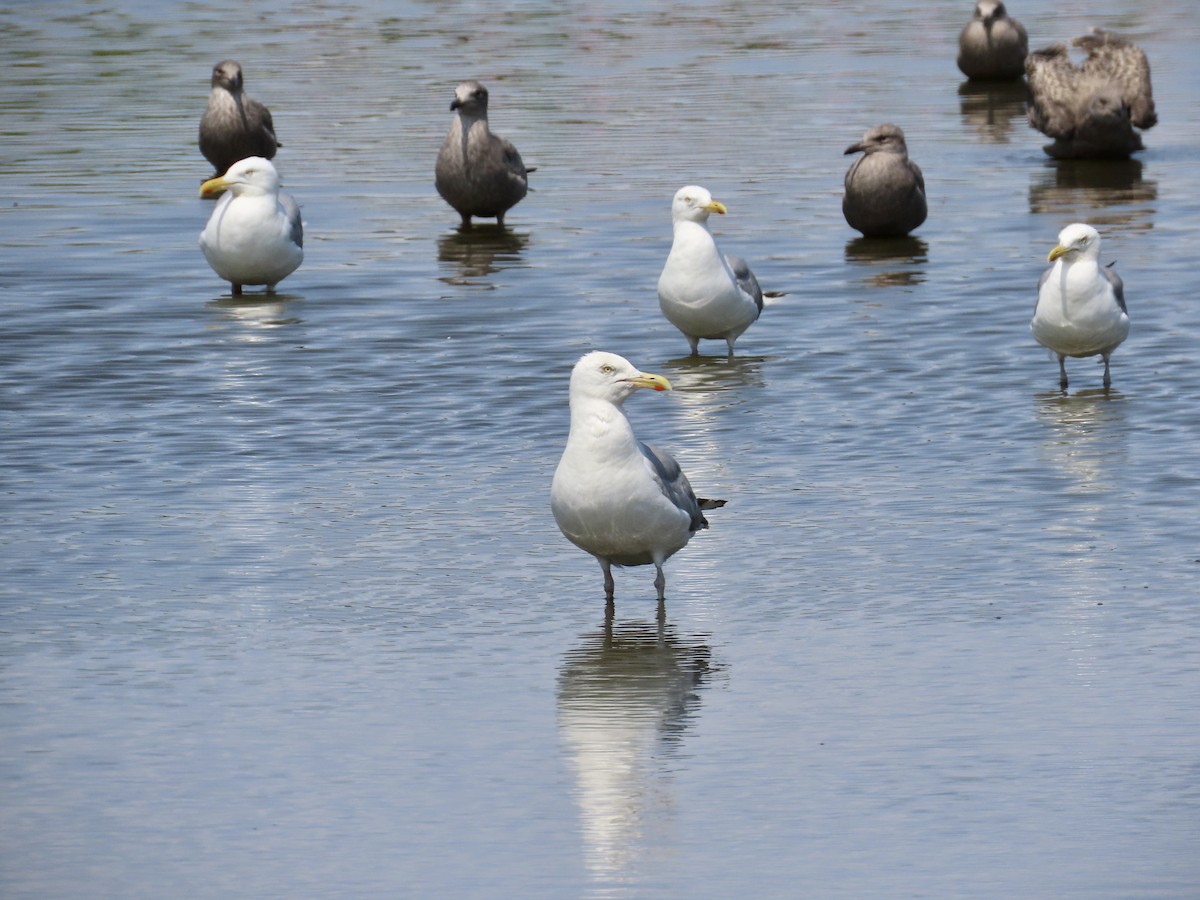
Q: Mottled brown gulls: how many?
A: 5